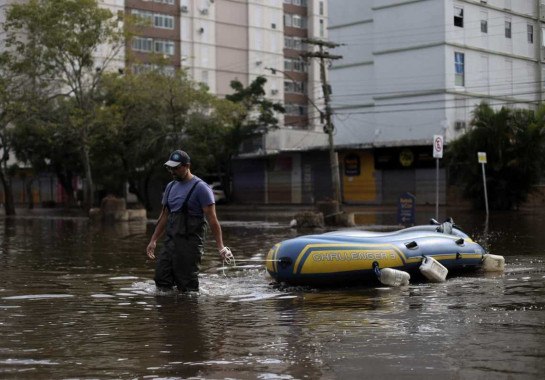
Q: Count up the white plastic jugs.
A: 3